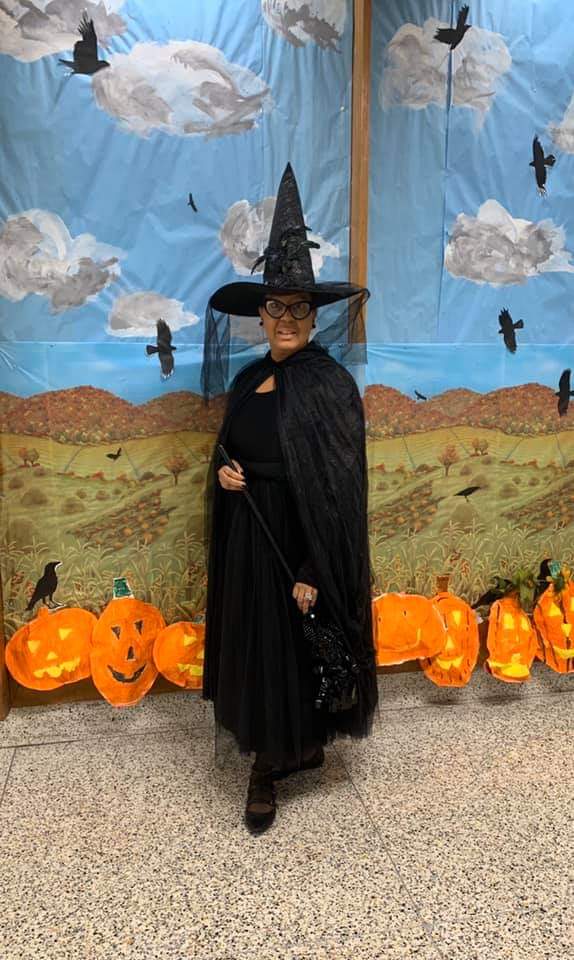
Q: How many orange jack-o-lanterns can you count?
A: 7